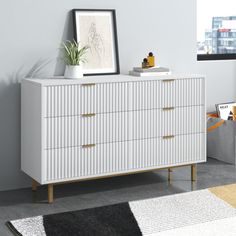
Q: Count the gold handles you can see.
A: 6